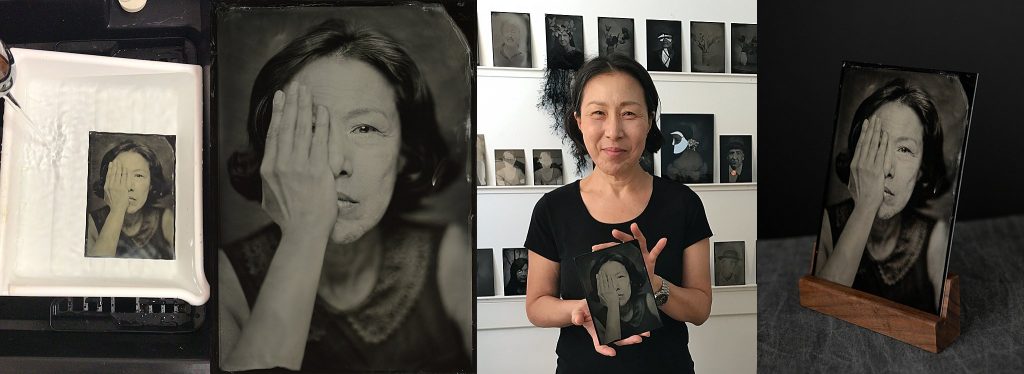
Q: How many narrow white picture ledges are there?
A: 3